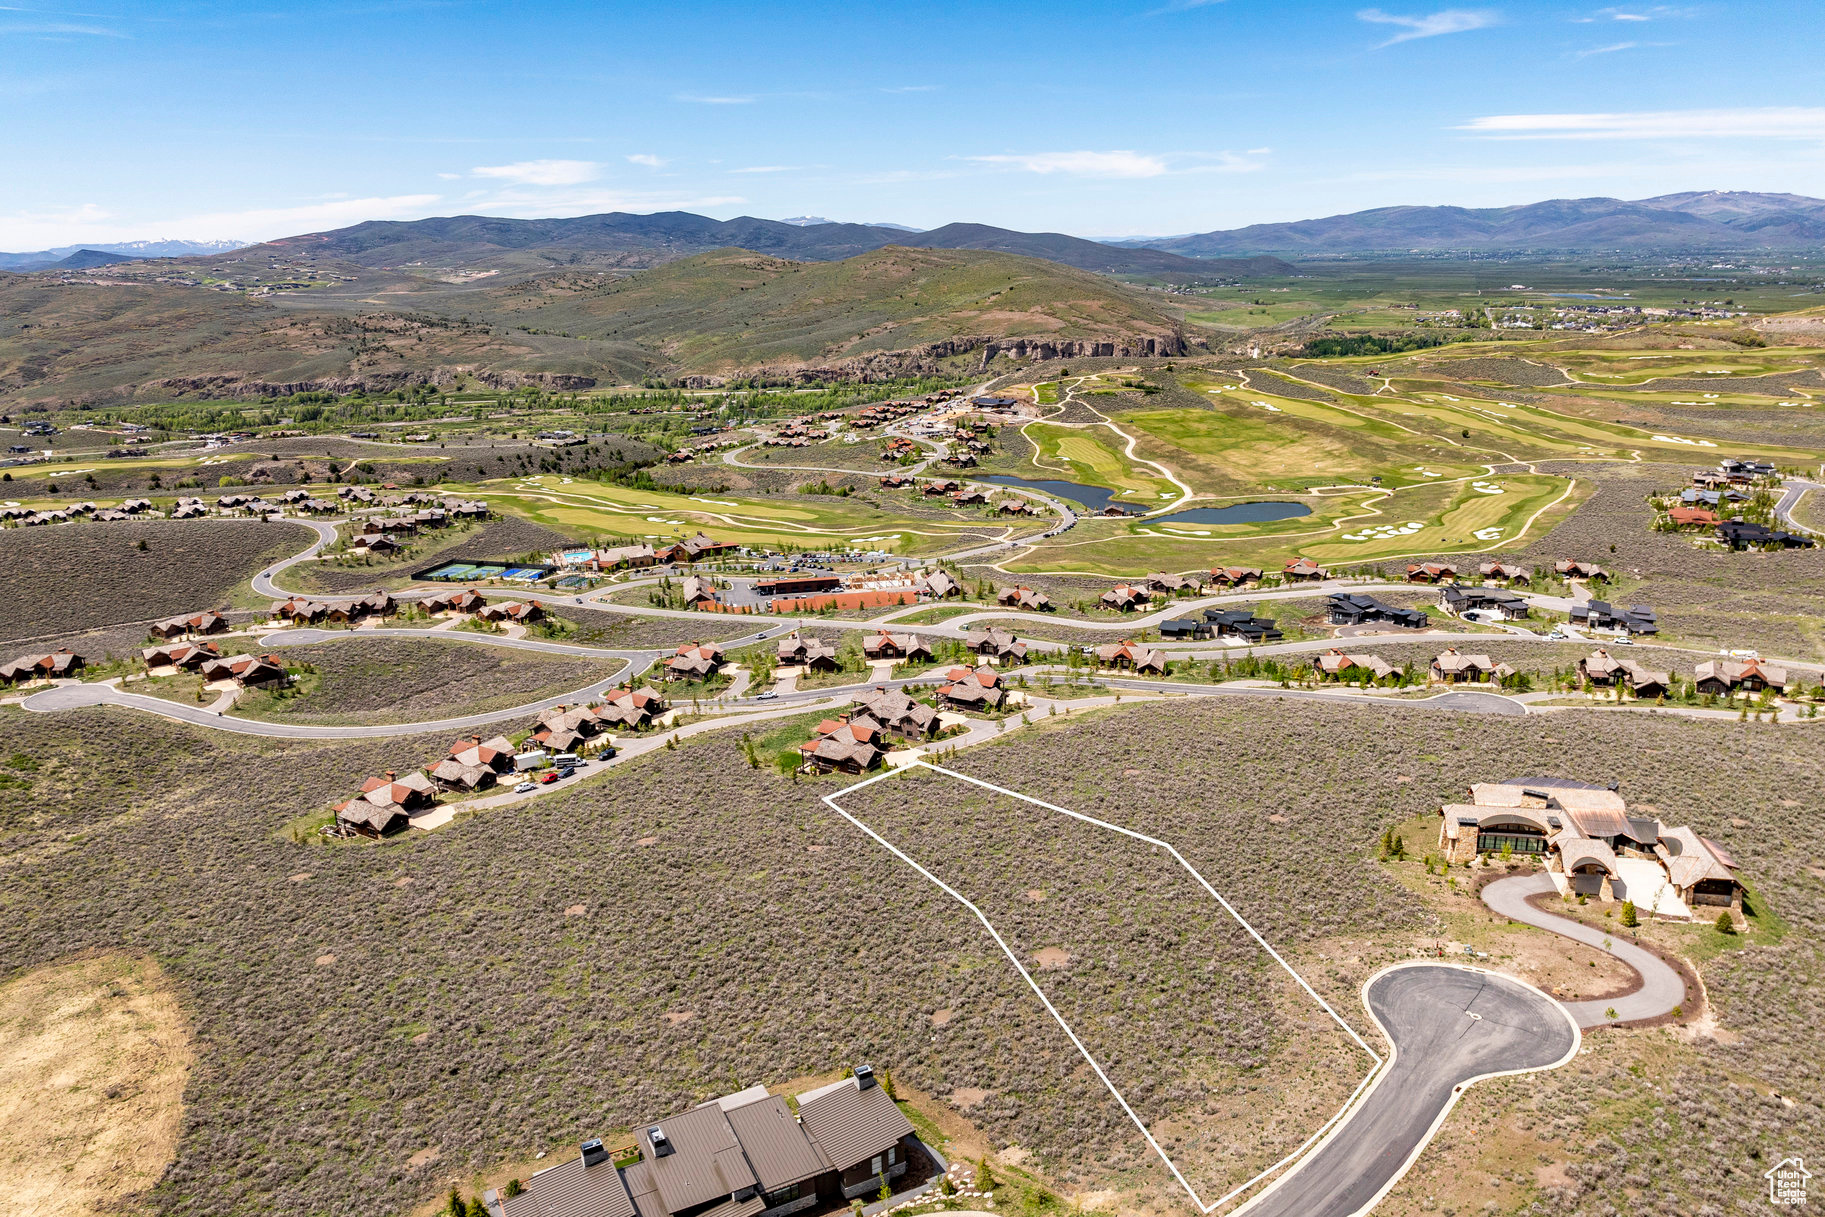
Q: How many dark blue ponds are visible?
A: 2